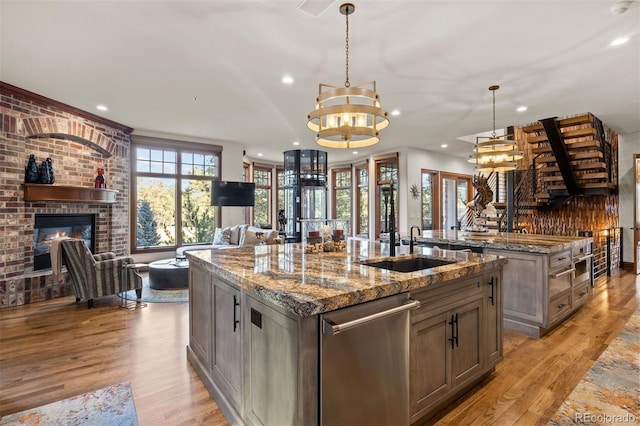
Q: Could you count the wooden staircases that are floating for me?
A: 1